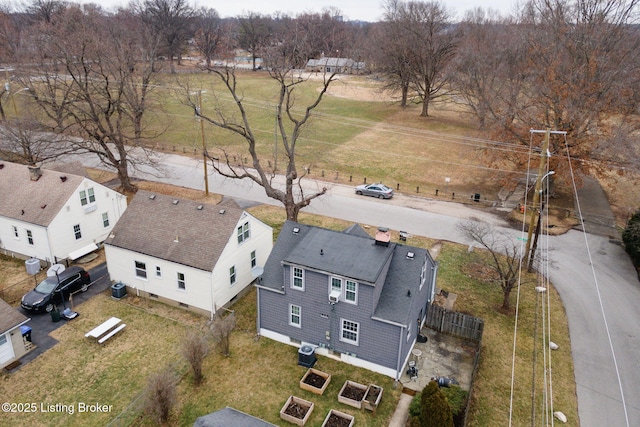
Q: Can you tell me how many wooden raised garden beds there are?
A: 5